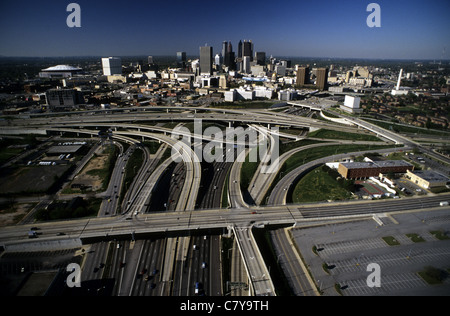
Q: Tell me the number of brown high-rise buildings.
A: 2